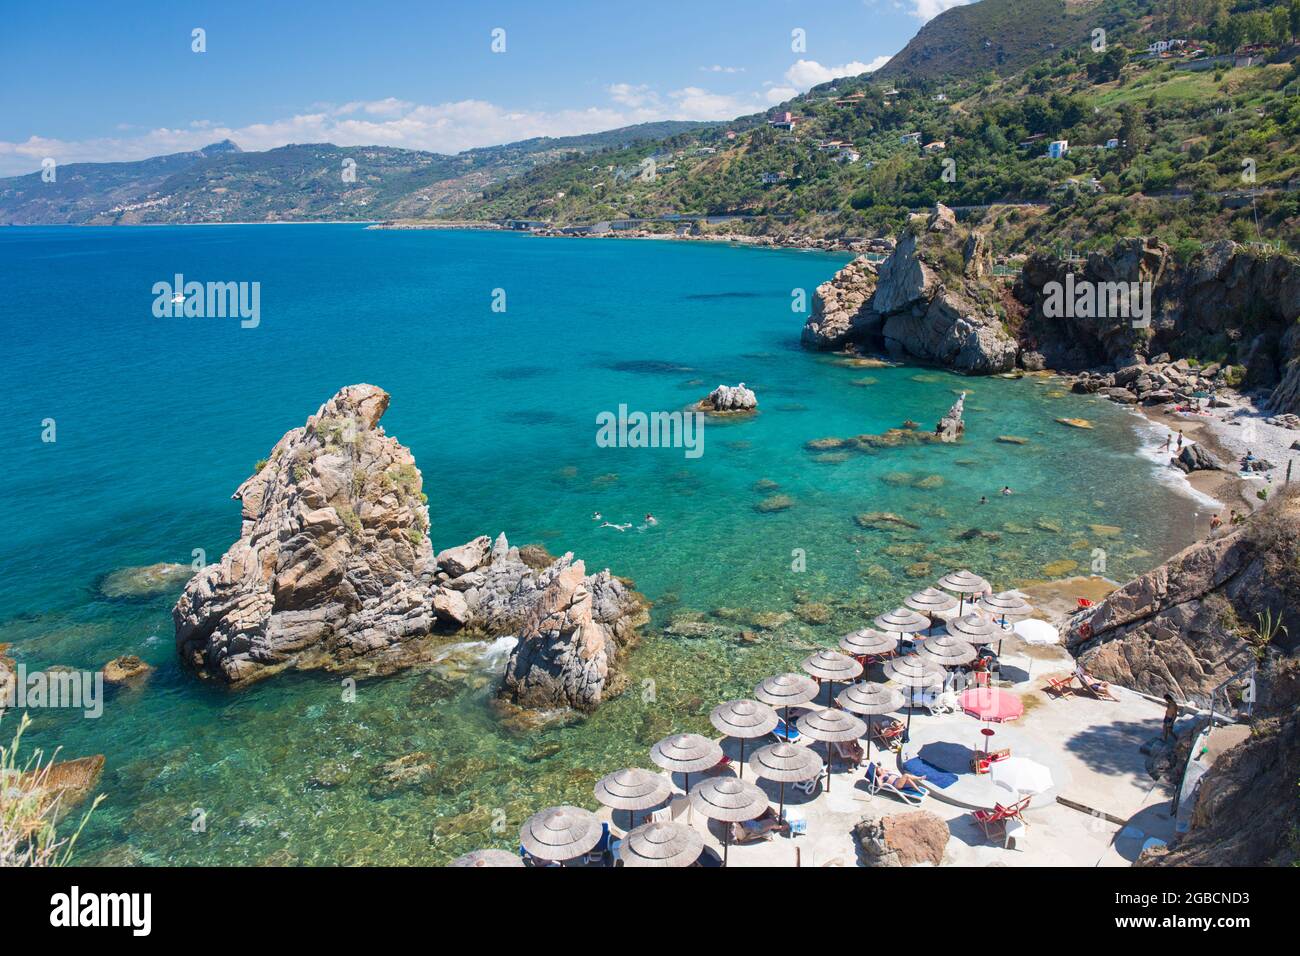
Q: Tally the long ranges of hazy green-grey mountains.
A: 1